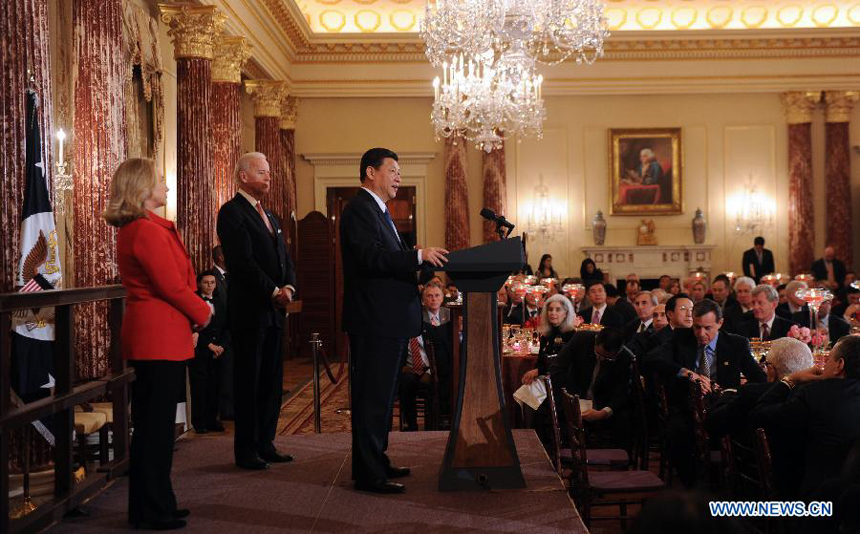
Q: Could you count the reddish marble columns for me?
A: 10